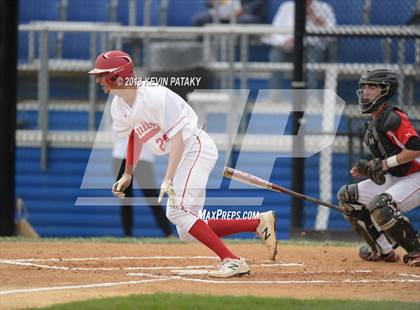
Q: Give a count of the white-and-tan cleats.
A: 2